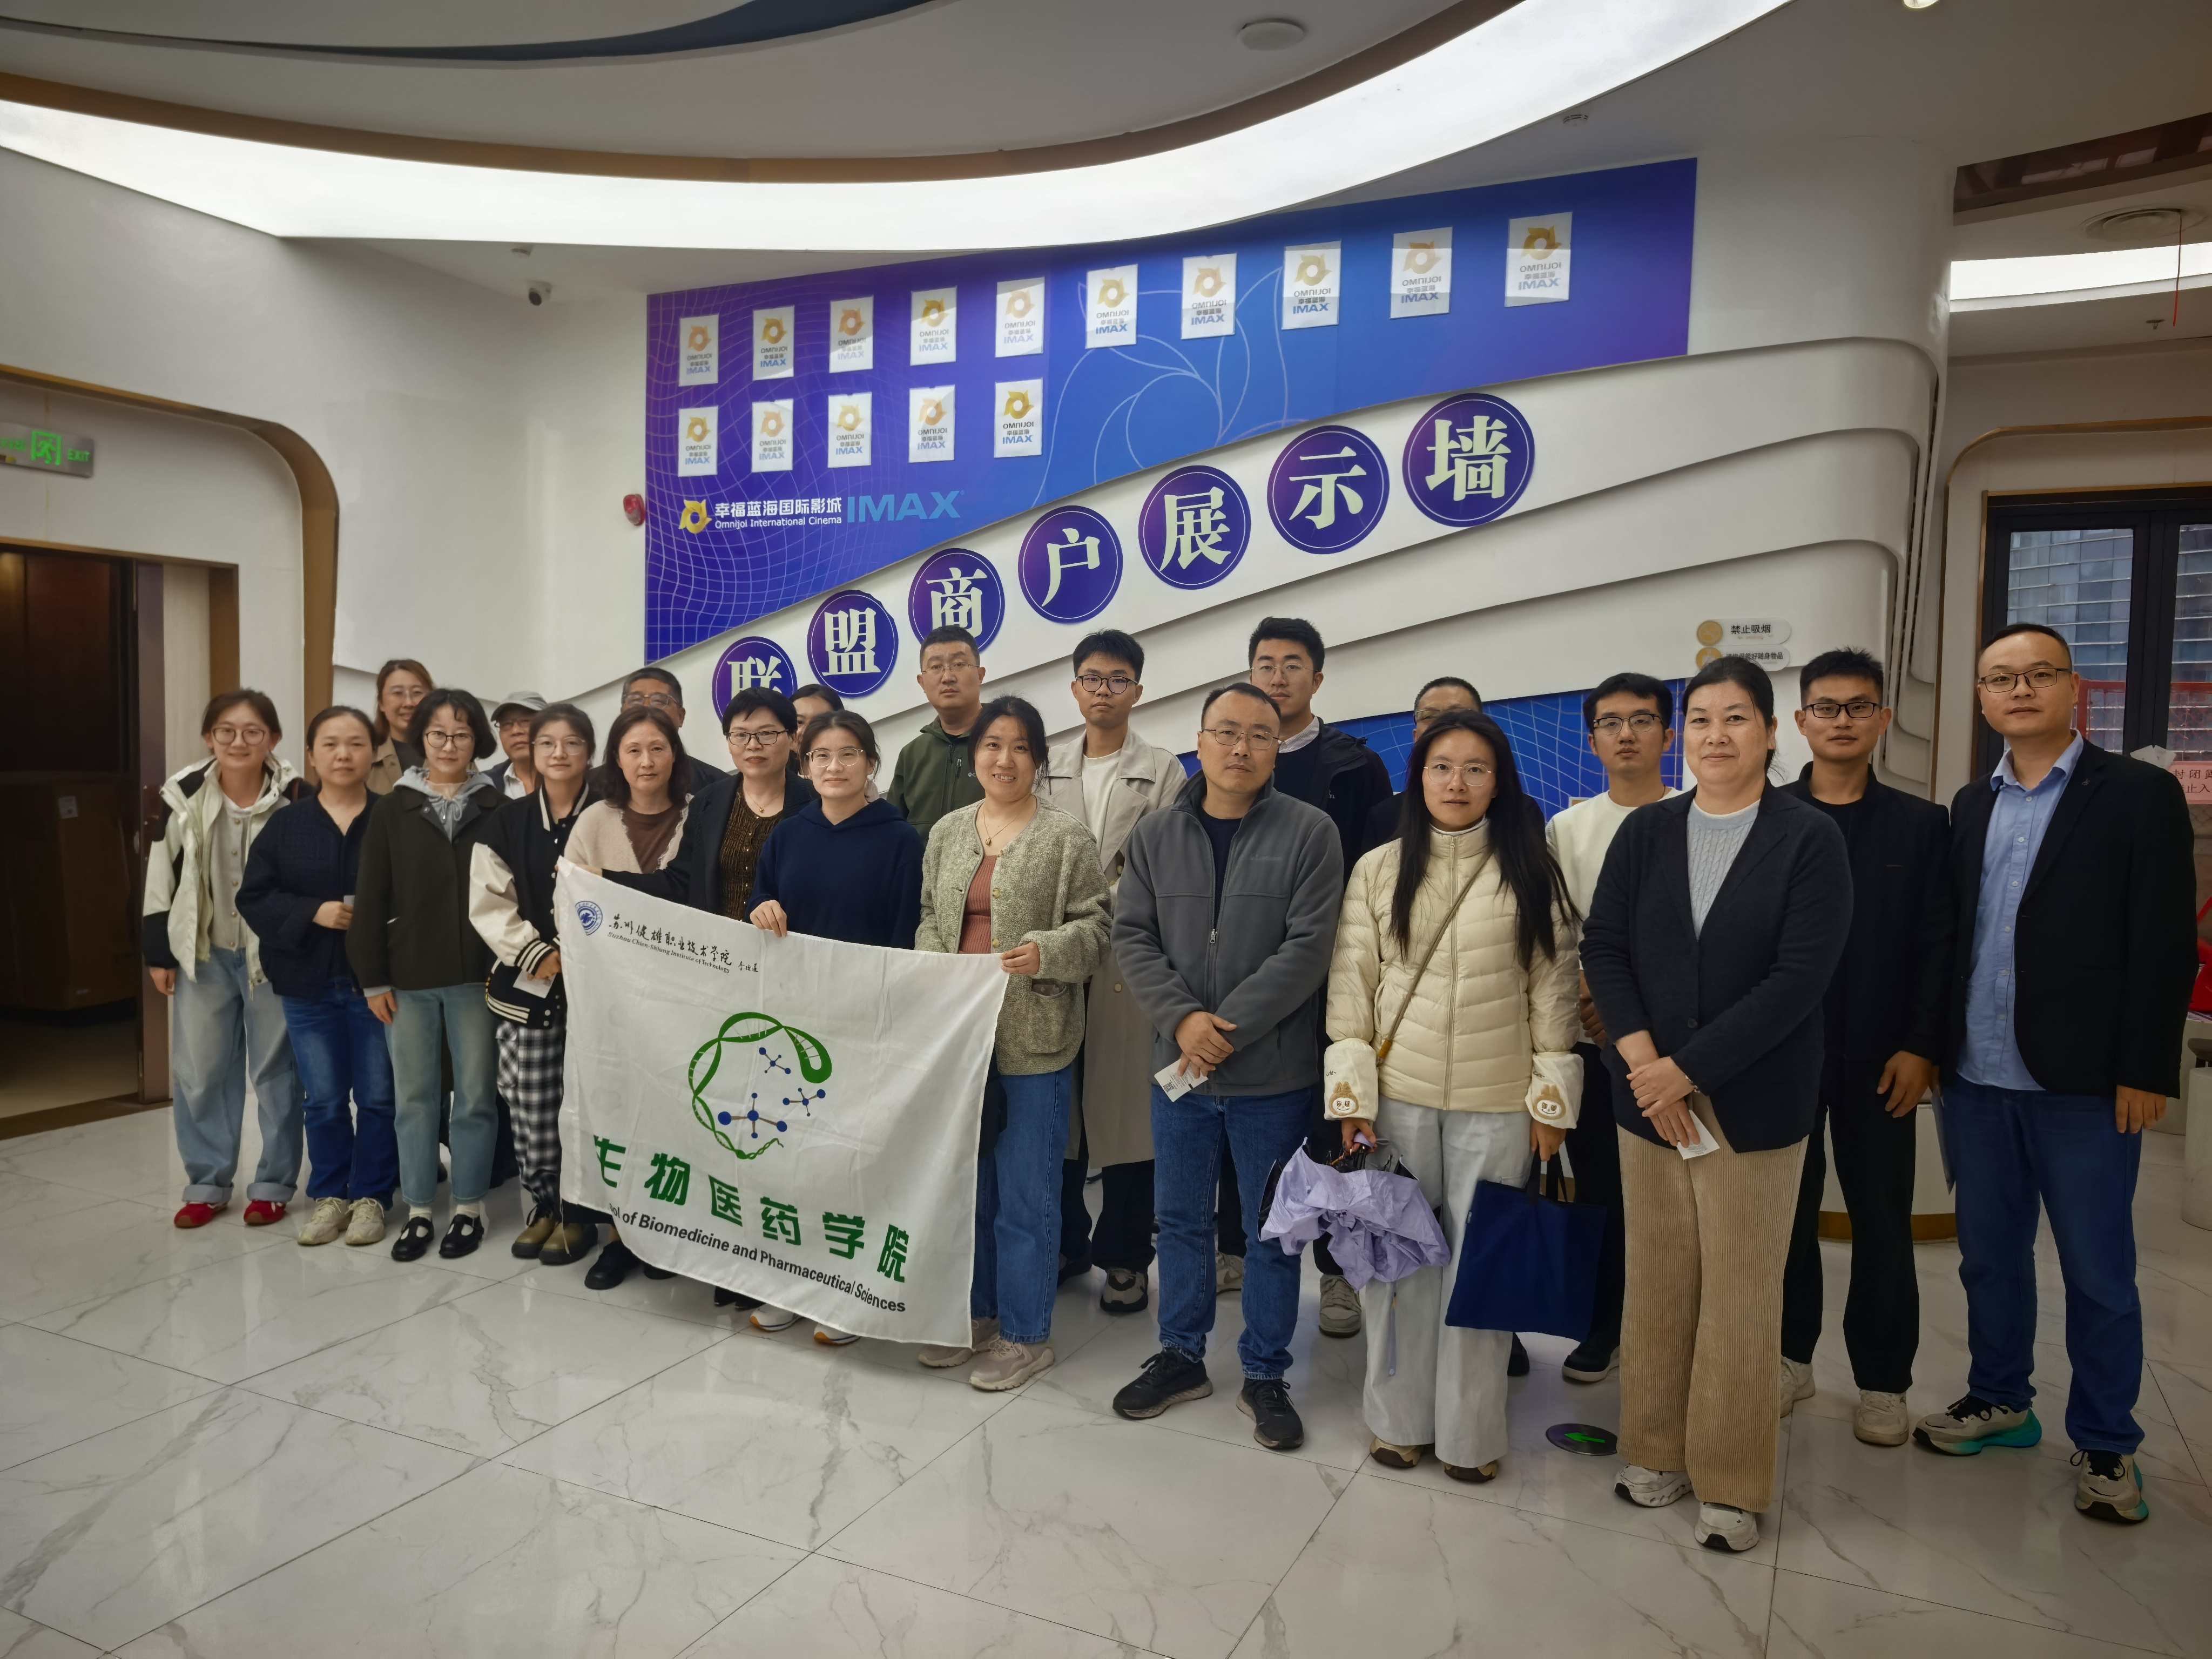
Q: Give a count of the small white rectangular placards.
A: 15